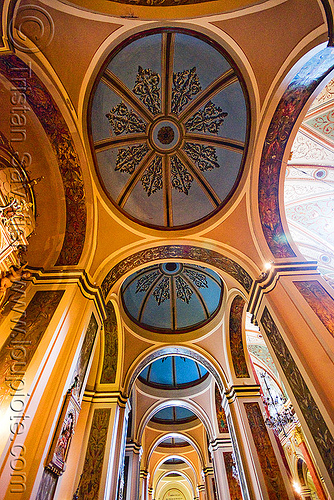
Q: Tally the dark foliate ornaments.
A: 12